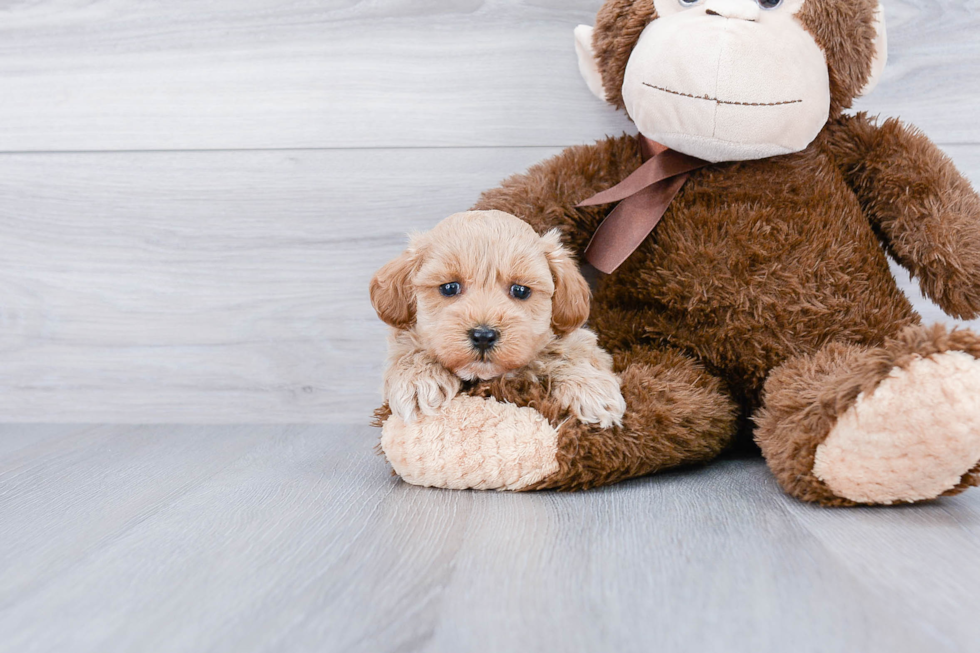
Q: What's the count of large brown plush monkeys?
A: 1